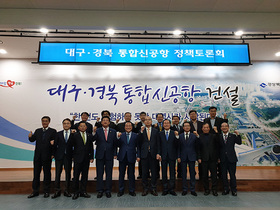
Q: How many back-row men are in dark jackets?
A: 8